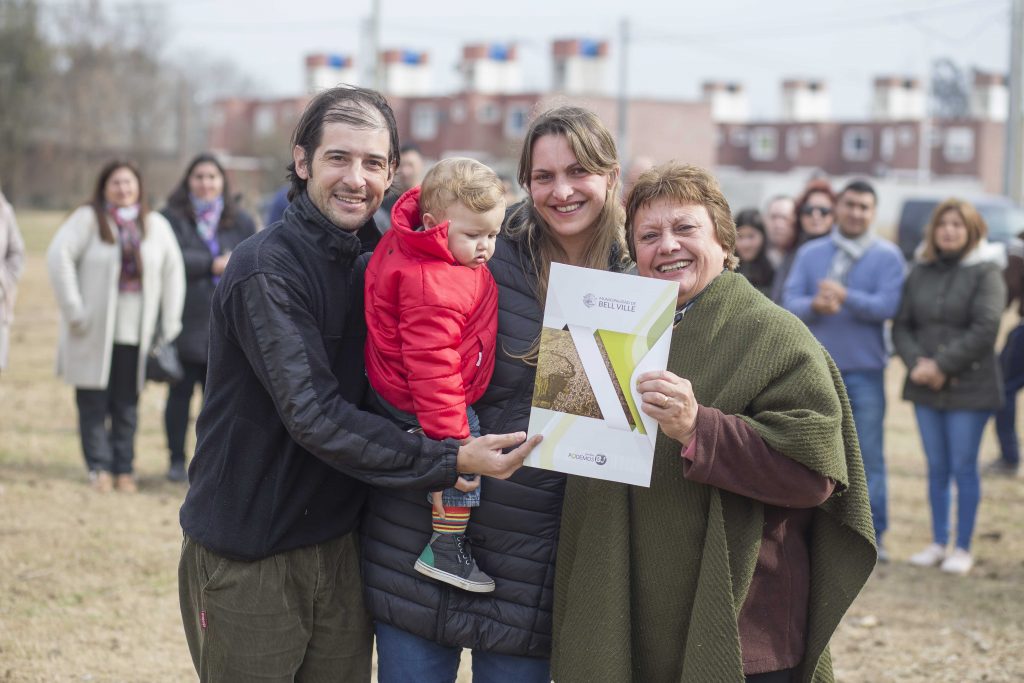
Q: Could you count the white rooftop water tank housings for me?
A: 8